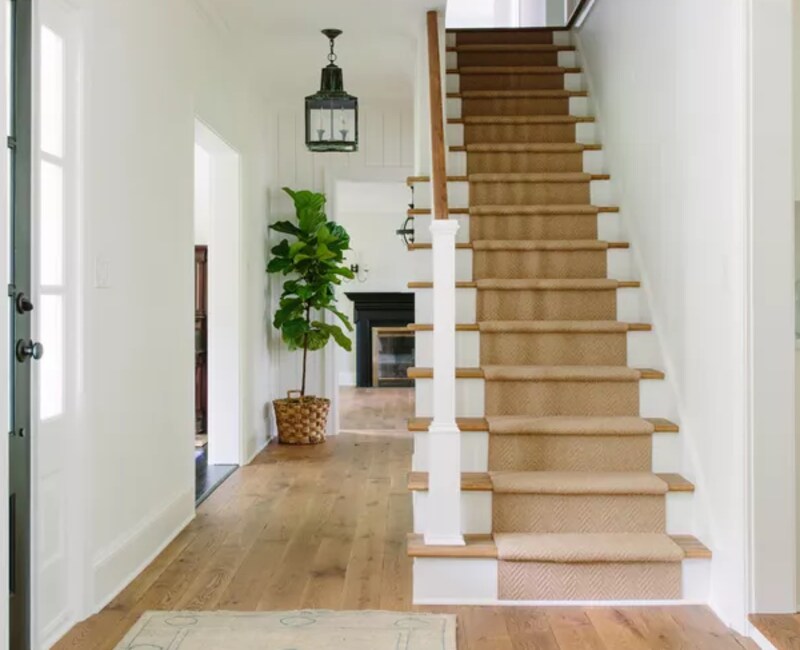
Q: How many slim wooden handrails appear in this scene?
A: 1